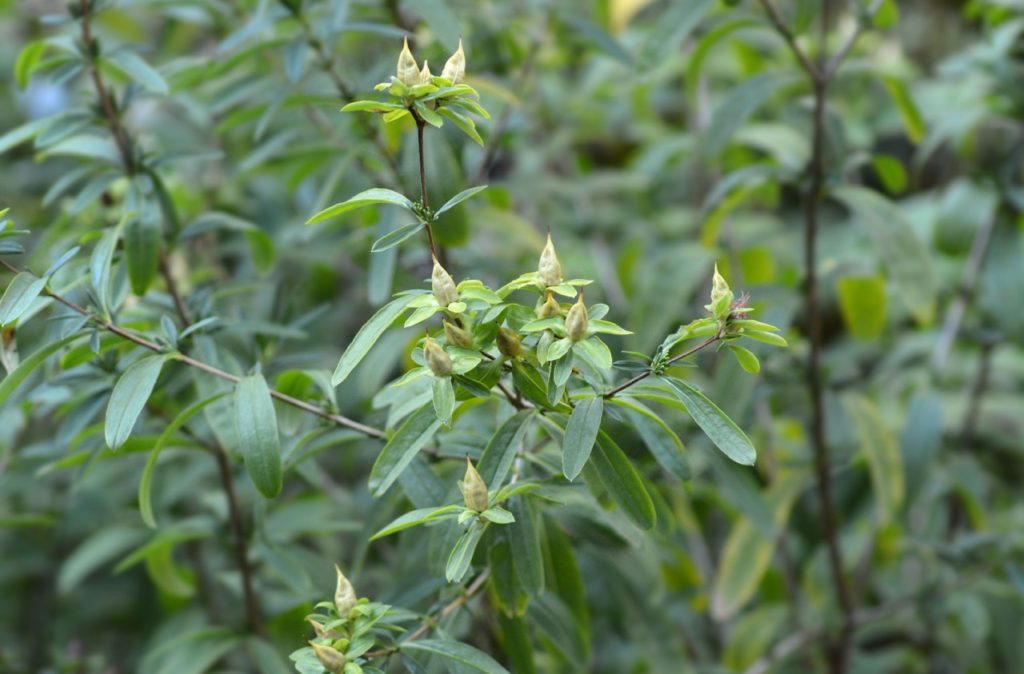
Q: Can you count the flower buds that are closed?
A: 15